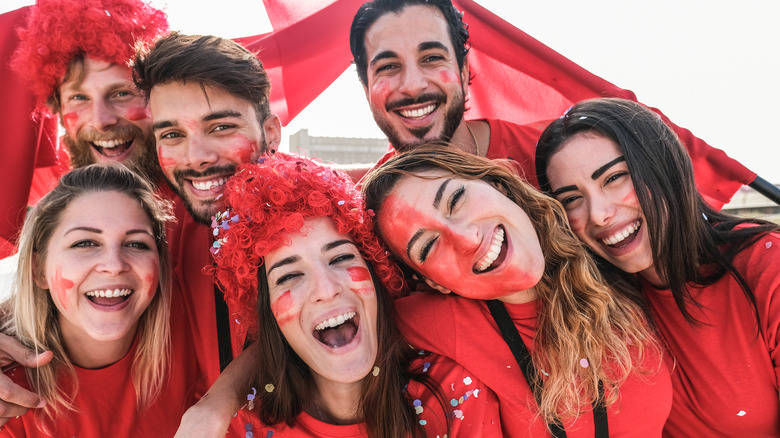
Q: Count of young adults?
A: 7